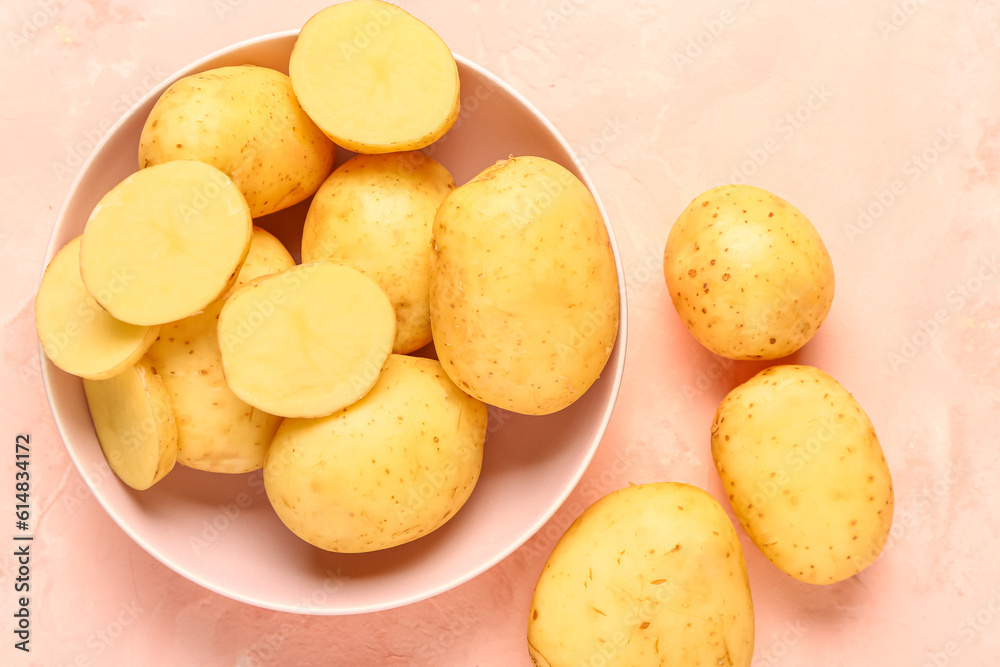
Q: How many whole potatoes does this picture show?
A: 8